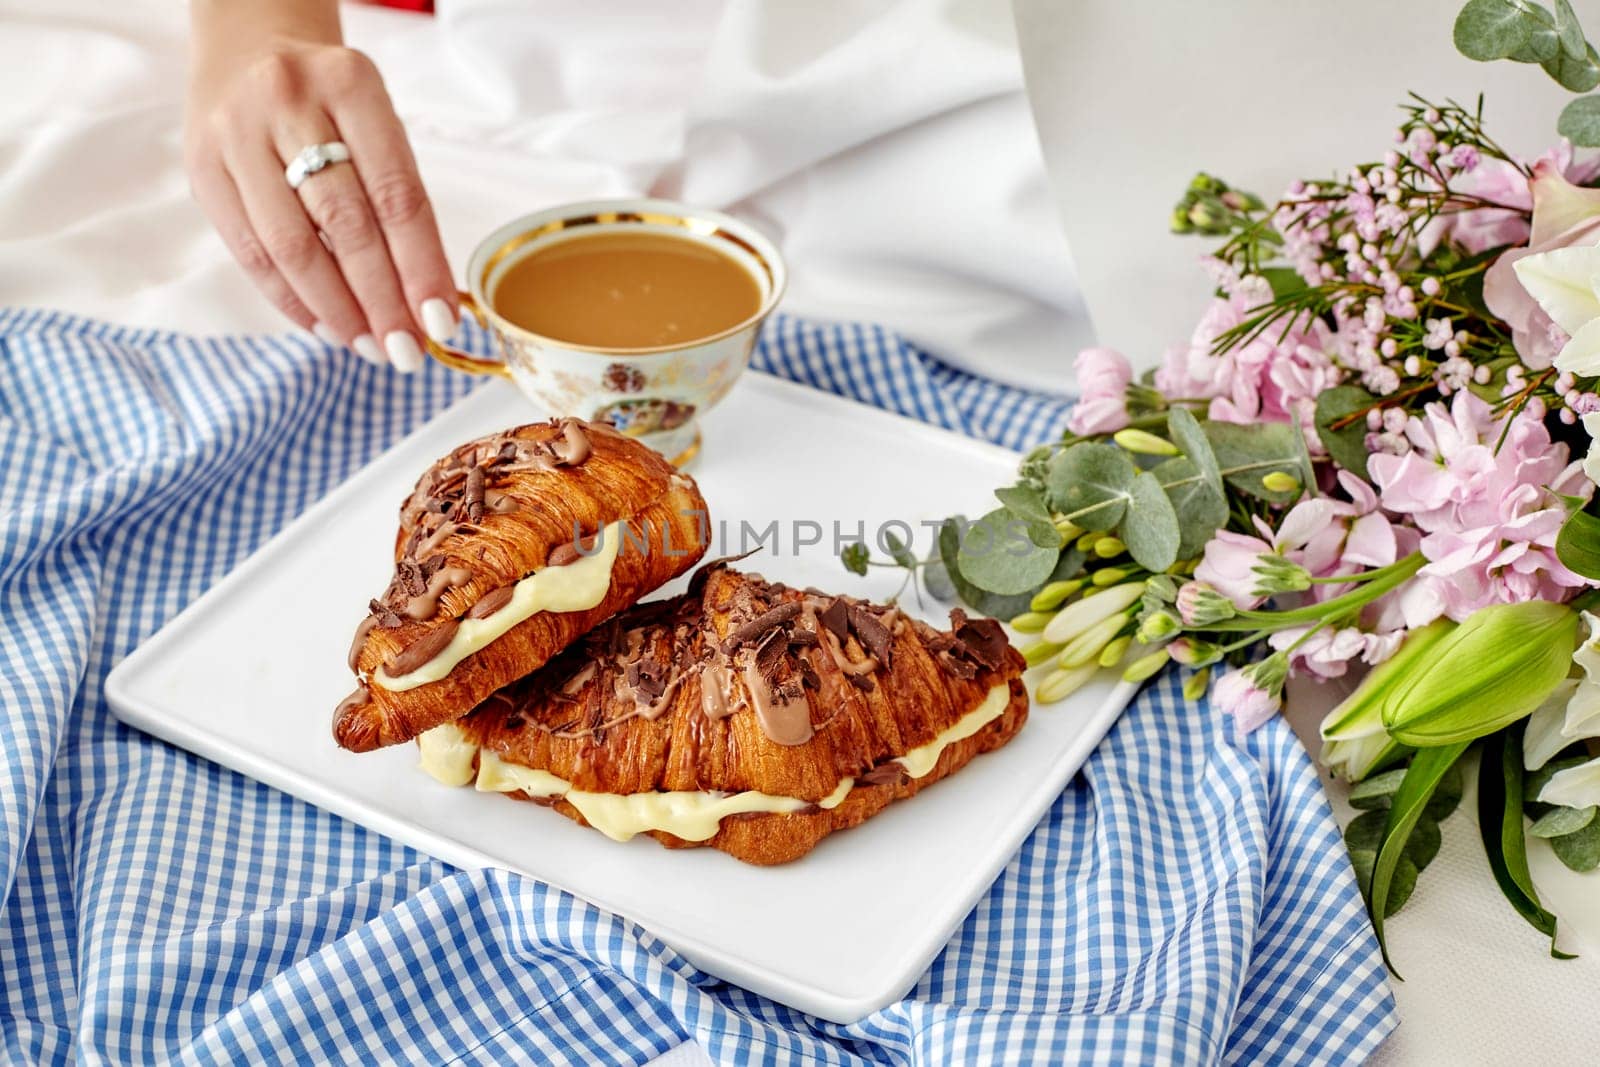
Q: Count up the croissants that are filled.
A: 2